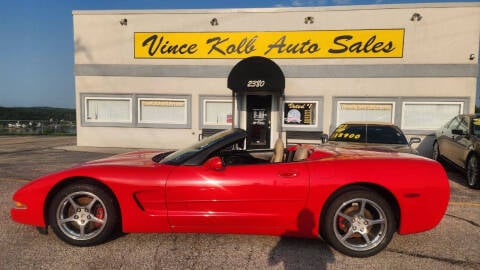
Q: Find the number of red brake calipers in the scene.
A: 2